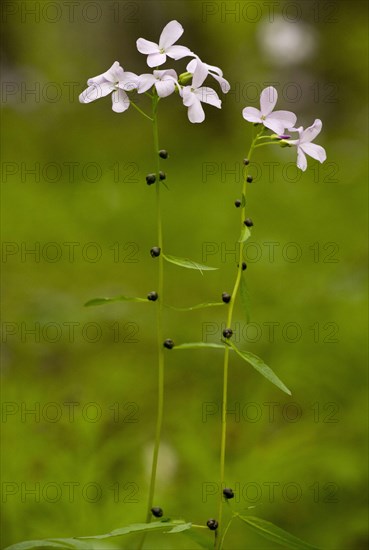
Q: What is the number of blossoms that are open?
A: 7